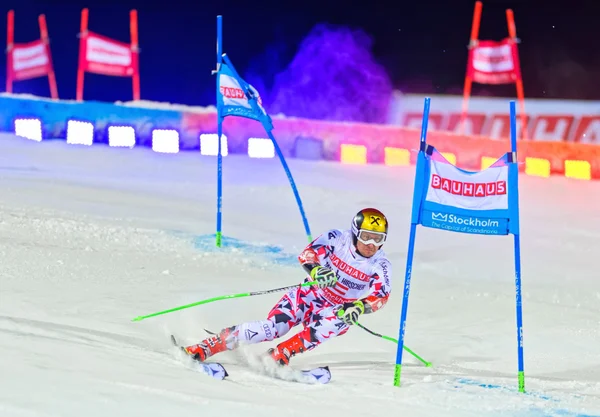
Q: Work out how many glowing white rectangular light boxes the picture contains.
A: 6